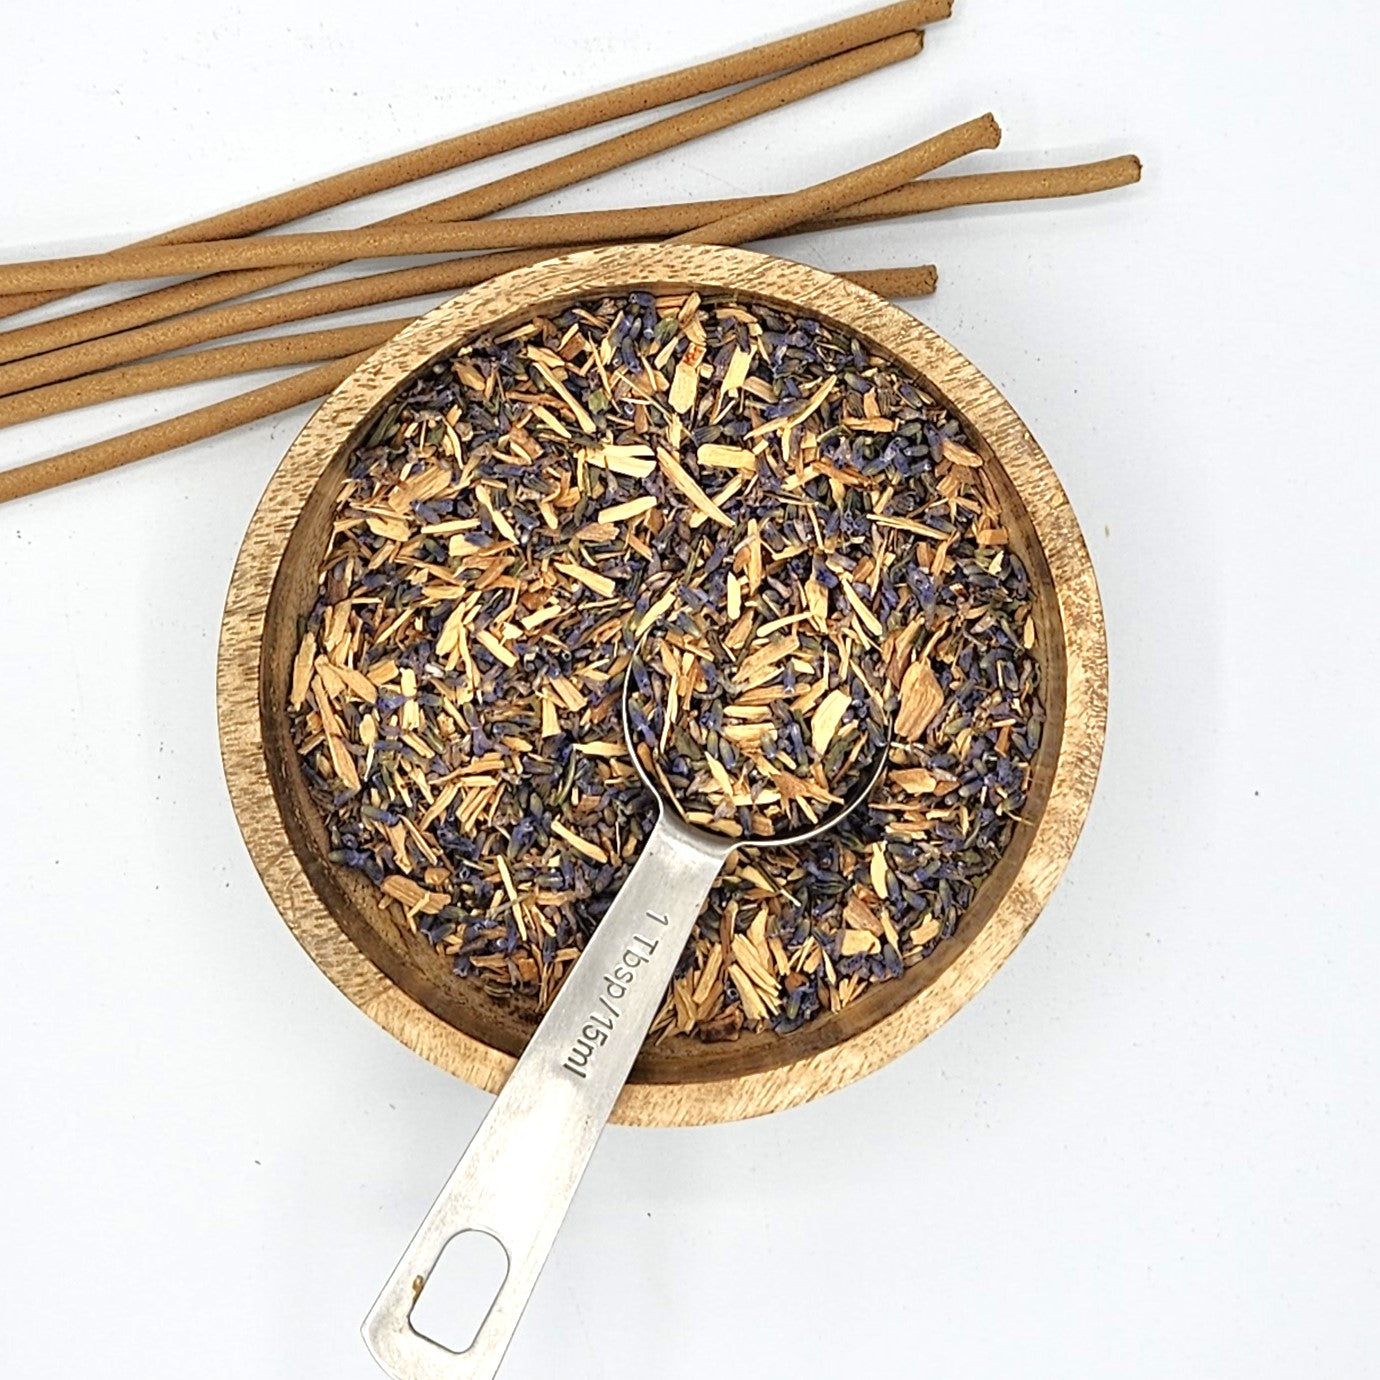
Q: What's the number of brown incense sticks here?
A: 6